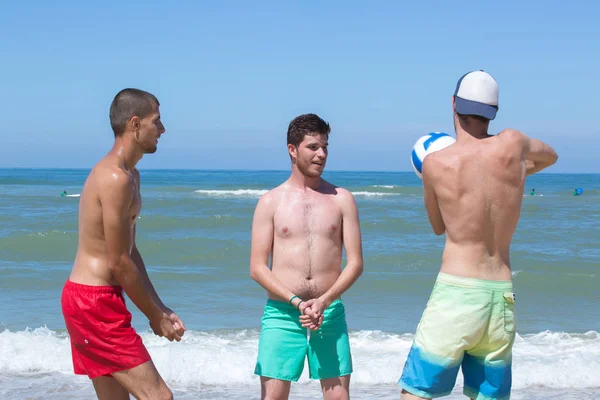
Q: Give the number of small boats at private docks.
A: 0